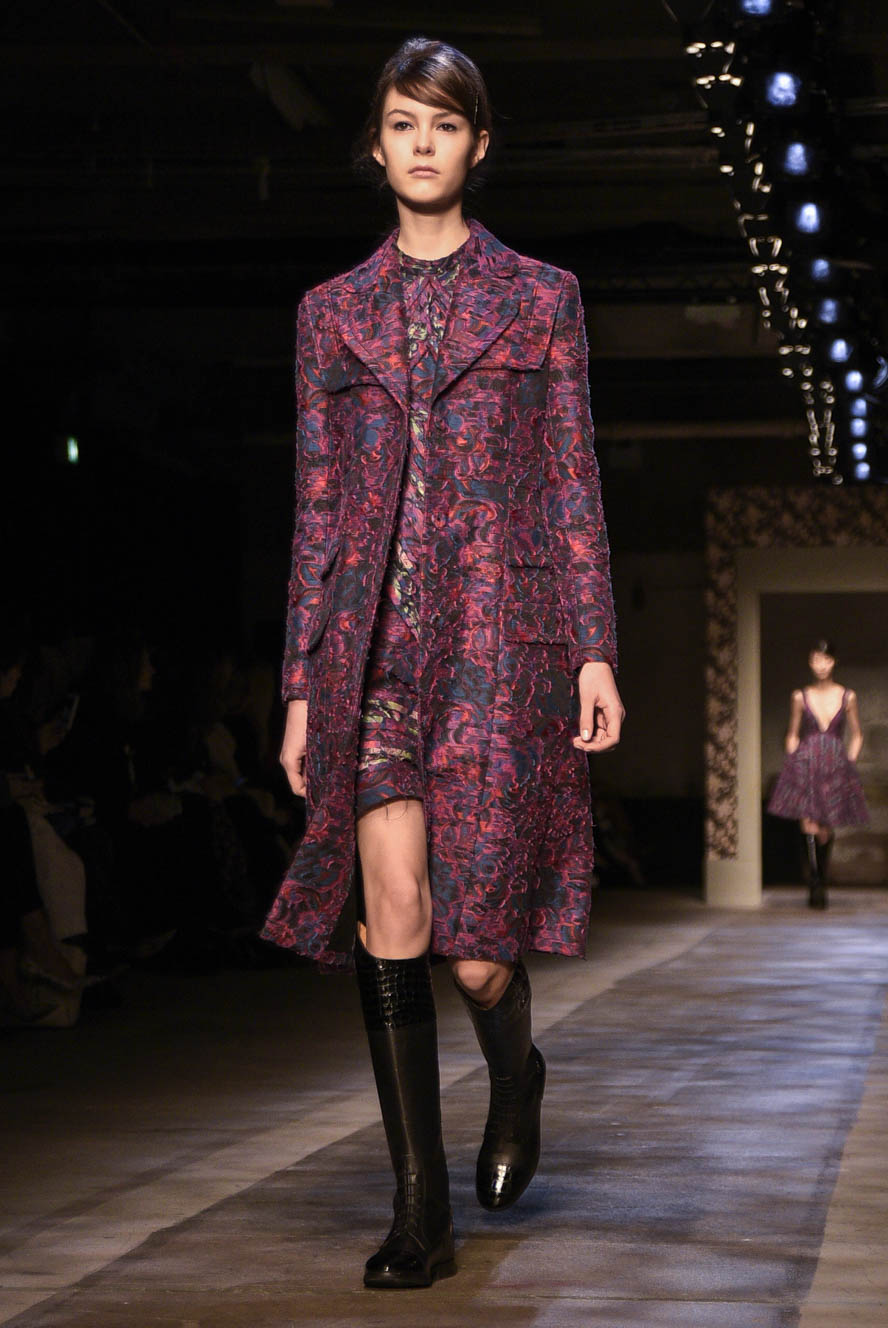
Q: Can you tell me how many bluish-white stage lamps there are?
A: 12